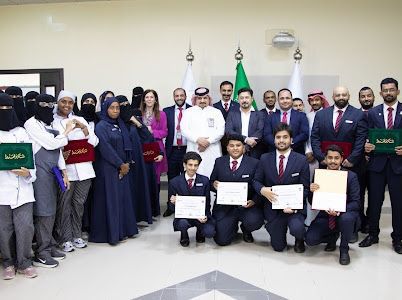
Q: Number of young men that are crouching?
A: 4